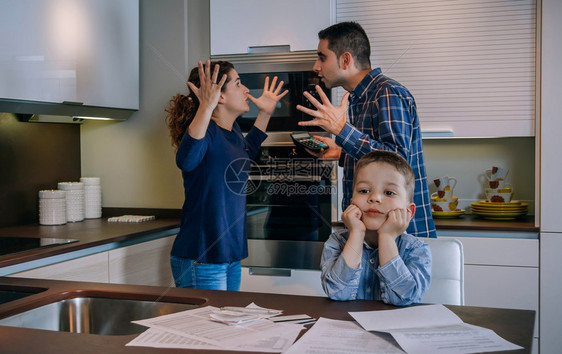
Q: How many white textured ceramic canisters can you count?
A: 3